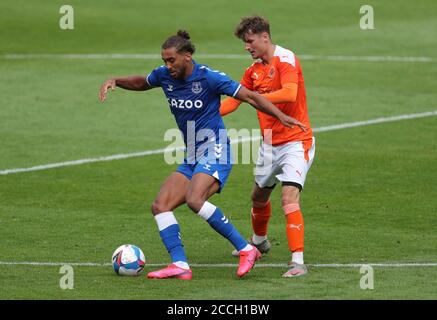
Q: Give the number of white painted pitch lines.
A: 3